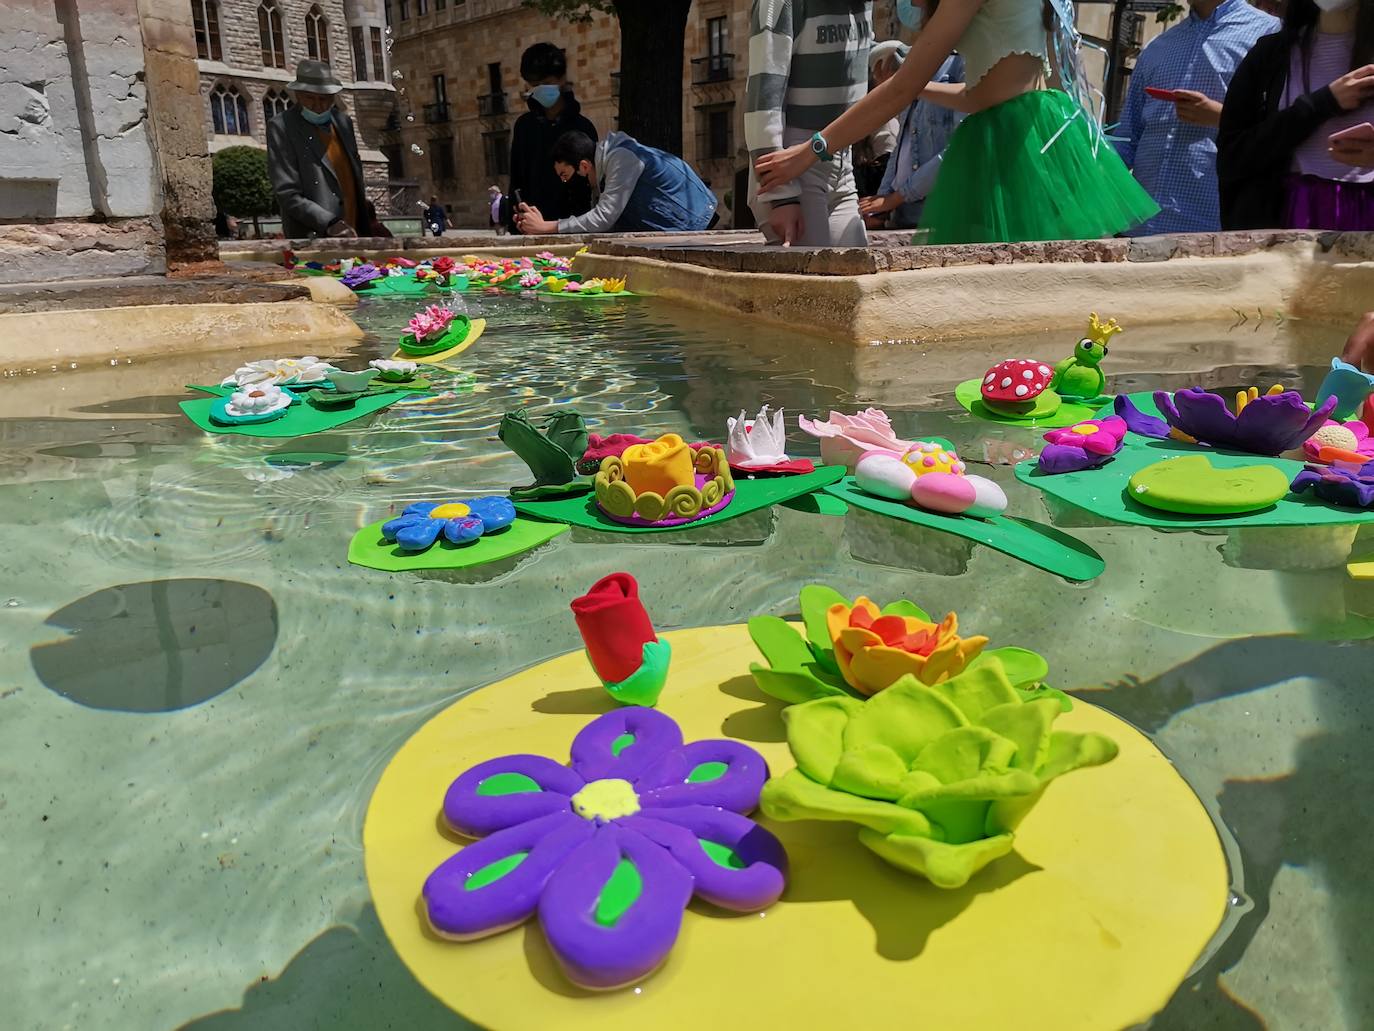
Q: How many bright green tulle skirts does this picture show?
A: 1